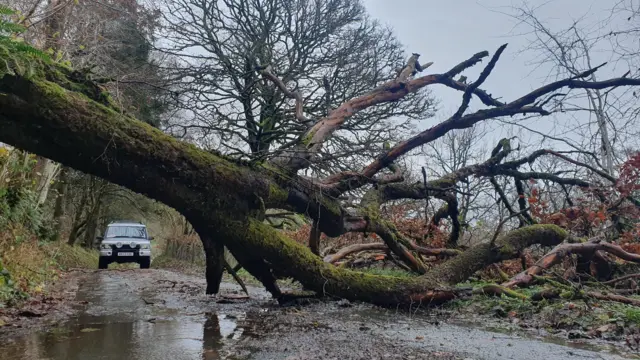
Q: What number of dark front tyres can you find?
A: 2